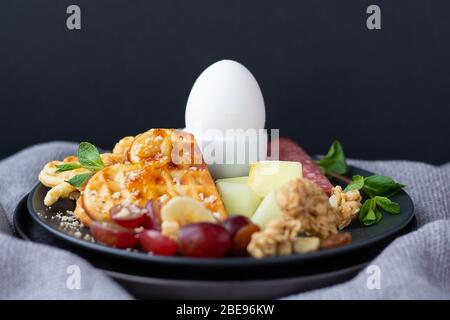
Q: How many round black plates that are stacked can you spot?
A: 2